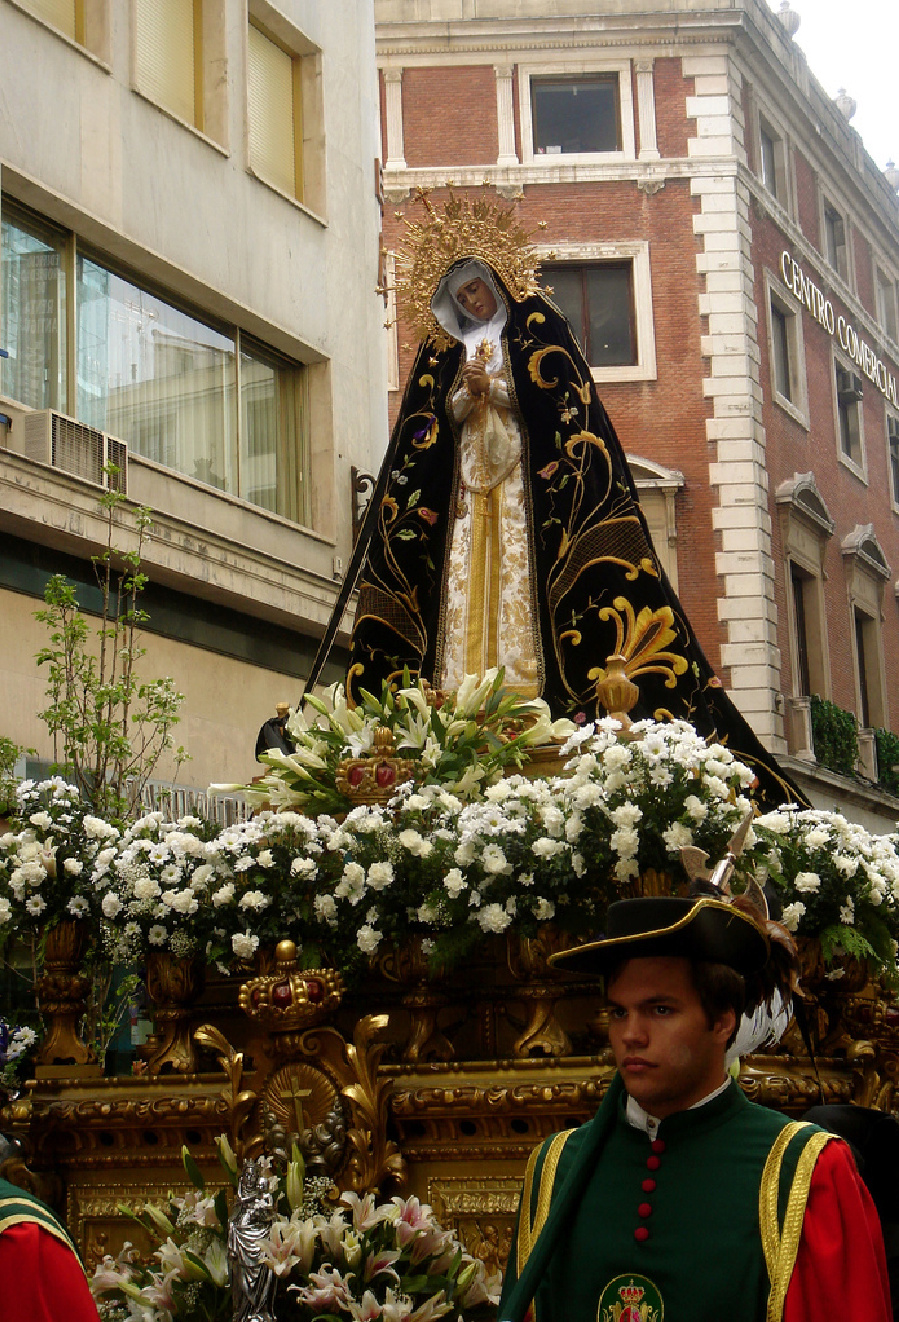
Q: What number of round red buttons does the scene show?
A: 5